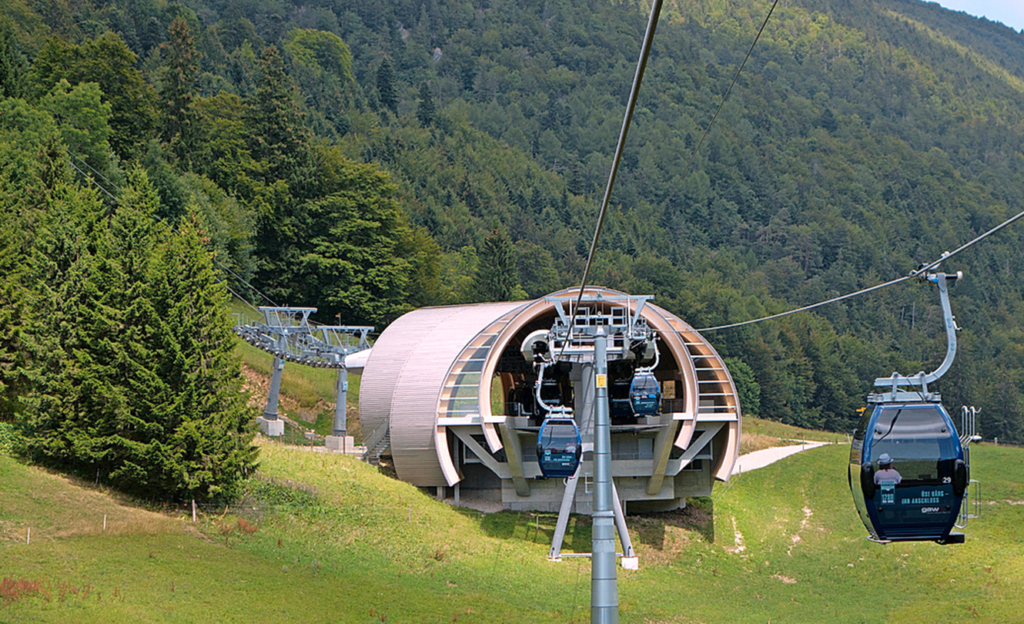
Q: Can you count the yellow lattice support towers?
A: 0